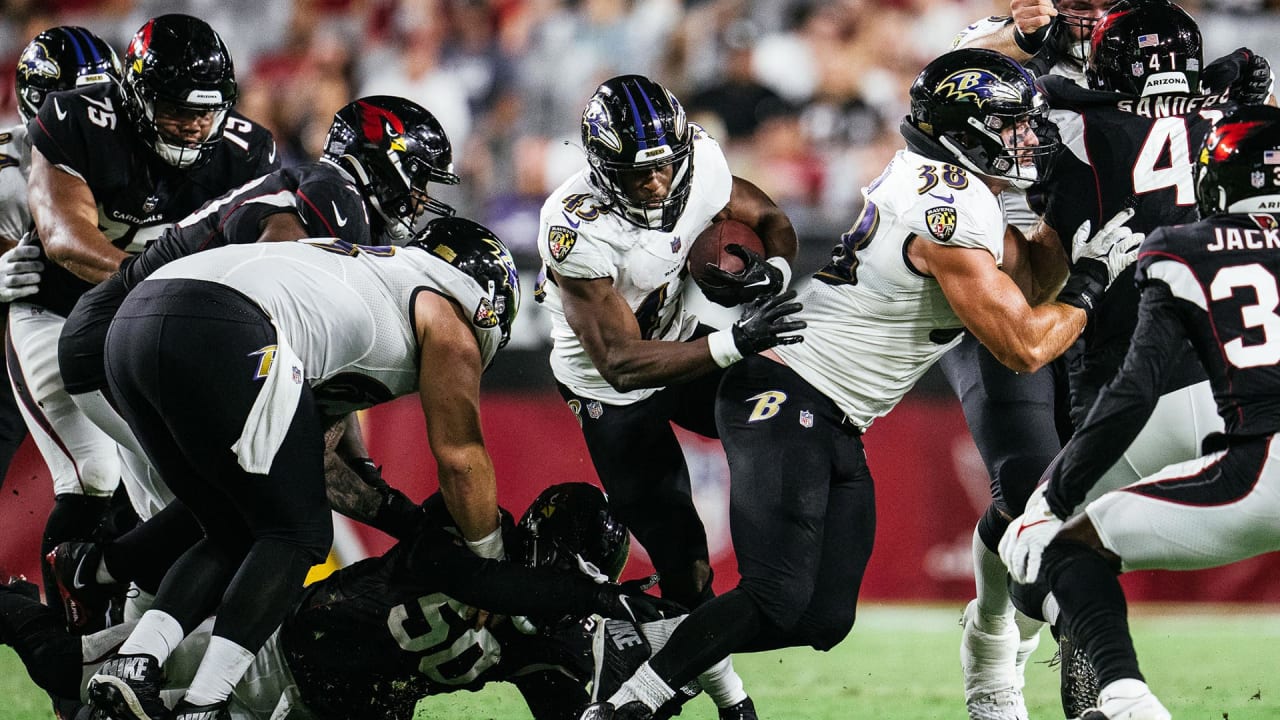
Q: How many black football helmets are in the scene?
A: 10